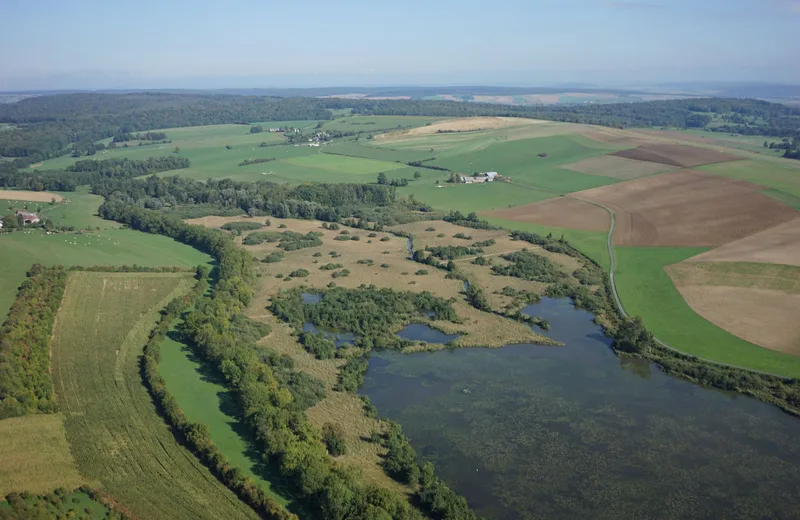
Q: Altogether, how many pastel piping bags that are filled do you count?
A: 0